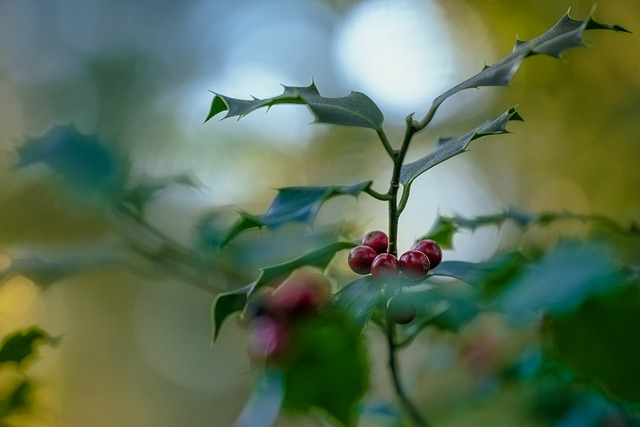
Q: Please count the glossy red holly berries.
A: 5